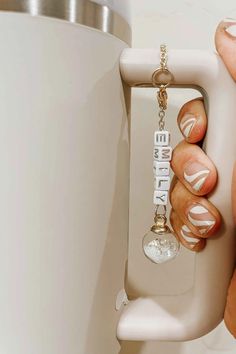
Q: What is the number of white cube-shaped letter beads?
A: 5